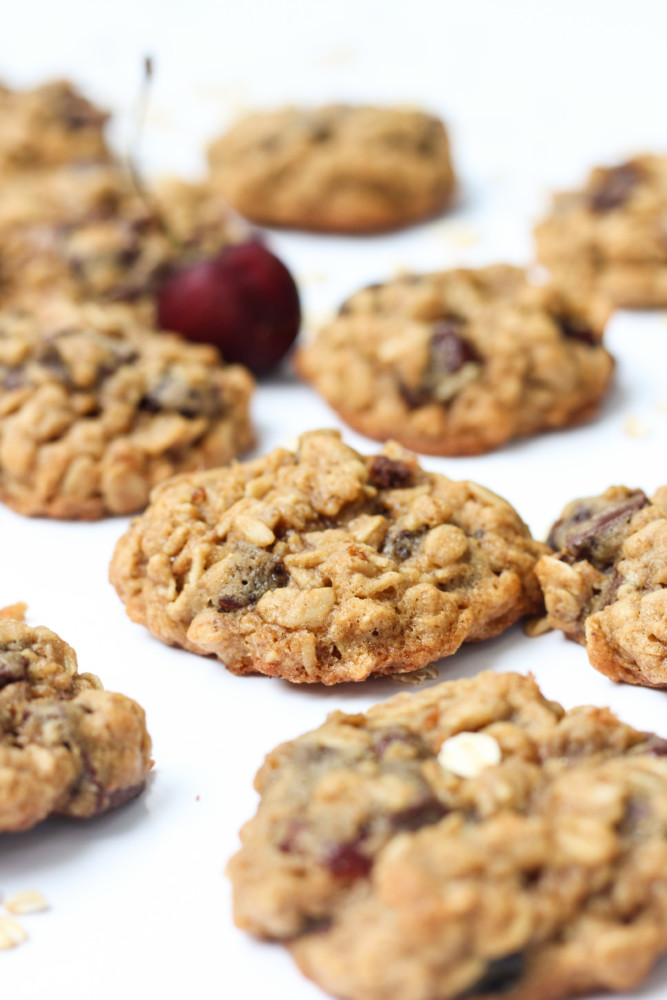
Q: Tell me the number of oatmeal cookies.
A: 10